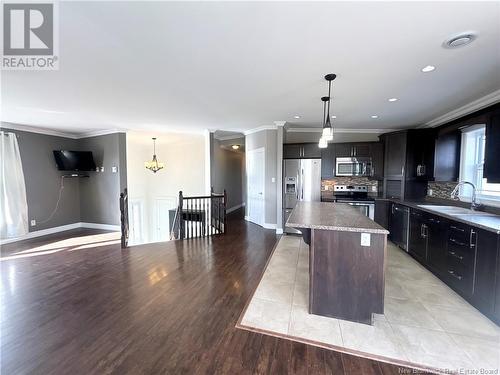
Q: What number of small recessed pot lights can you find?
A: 5